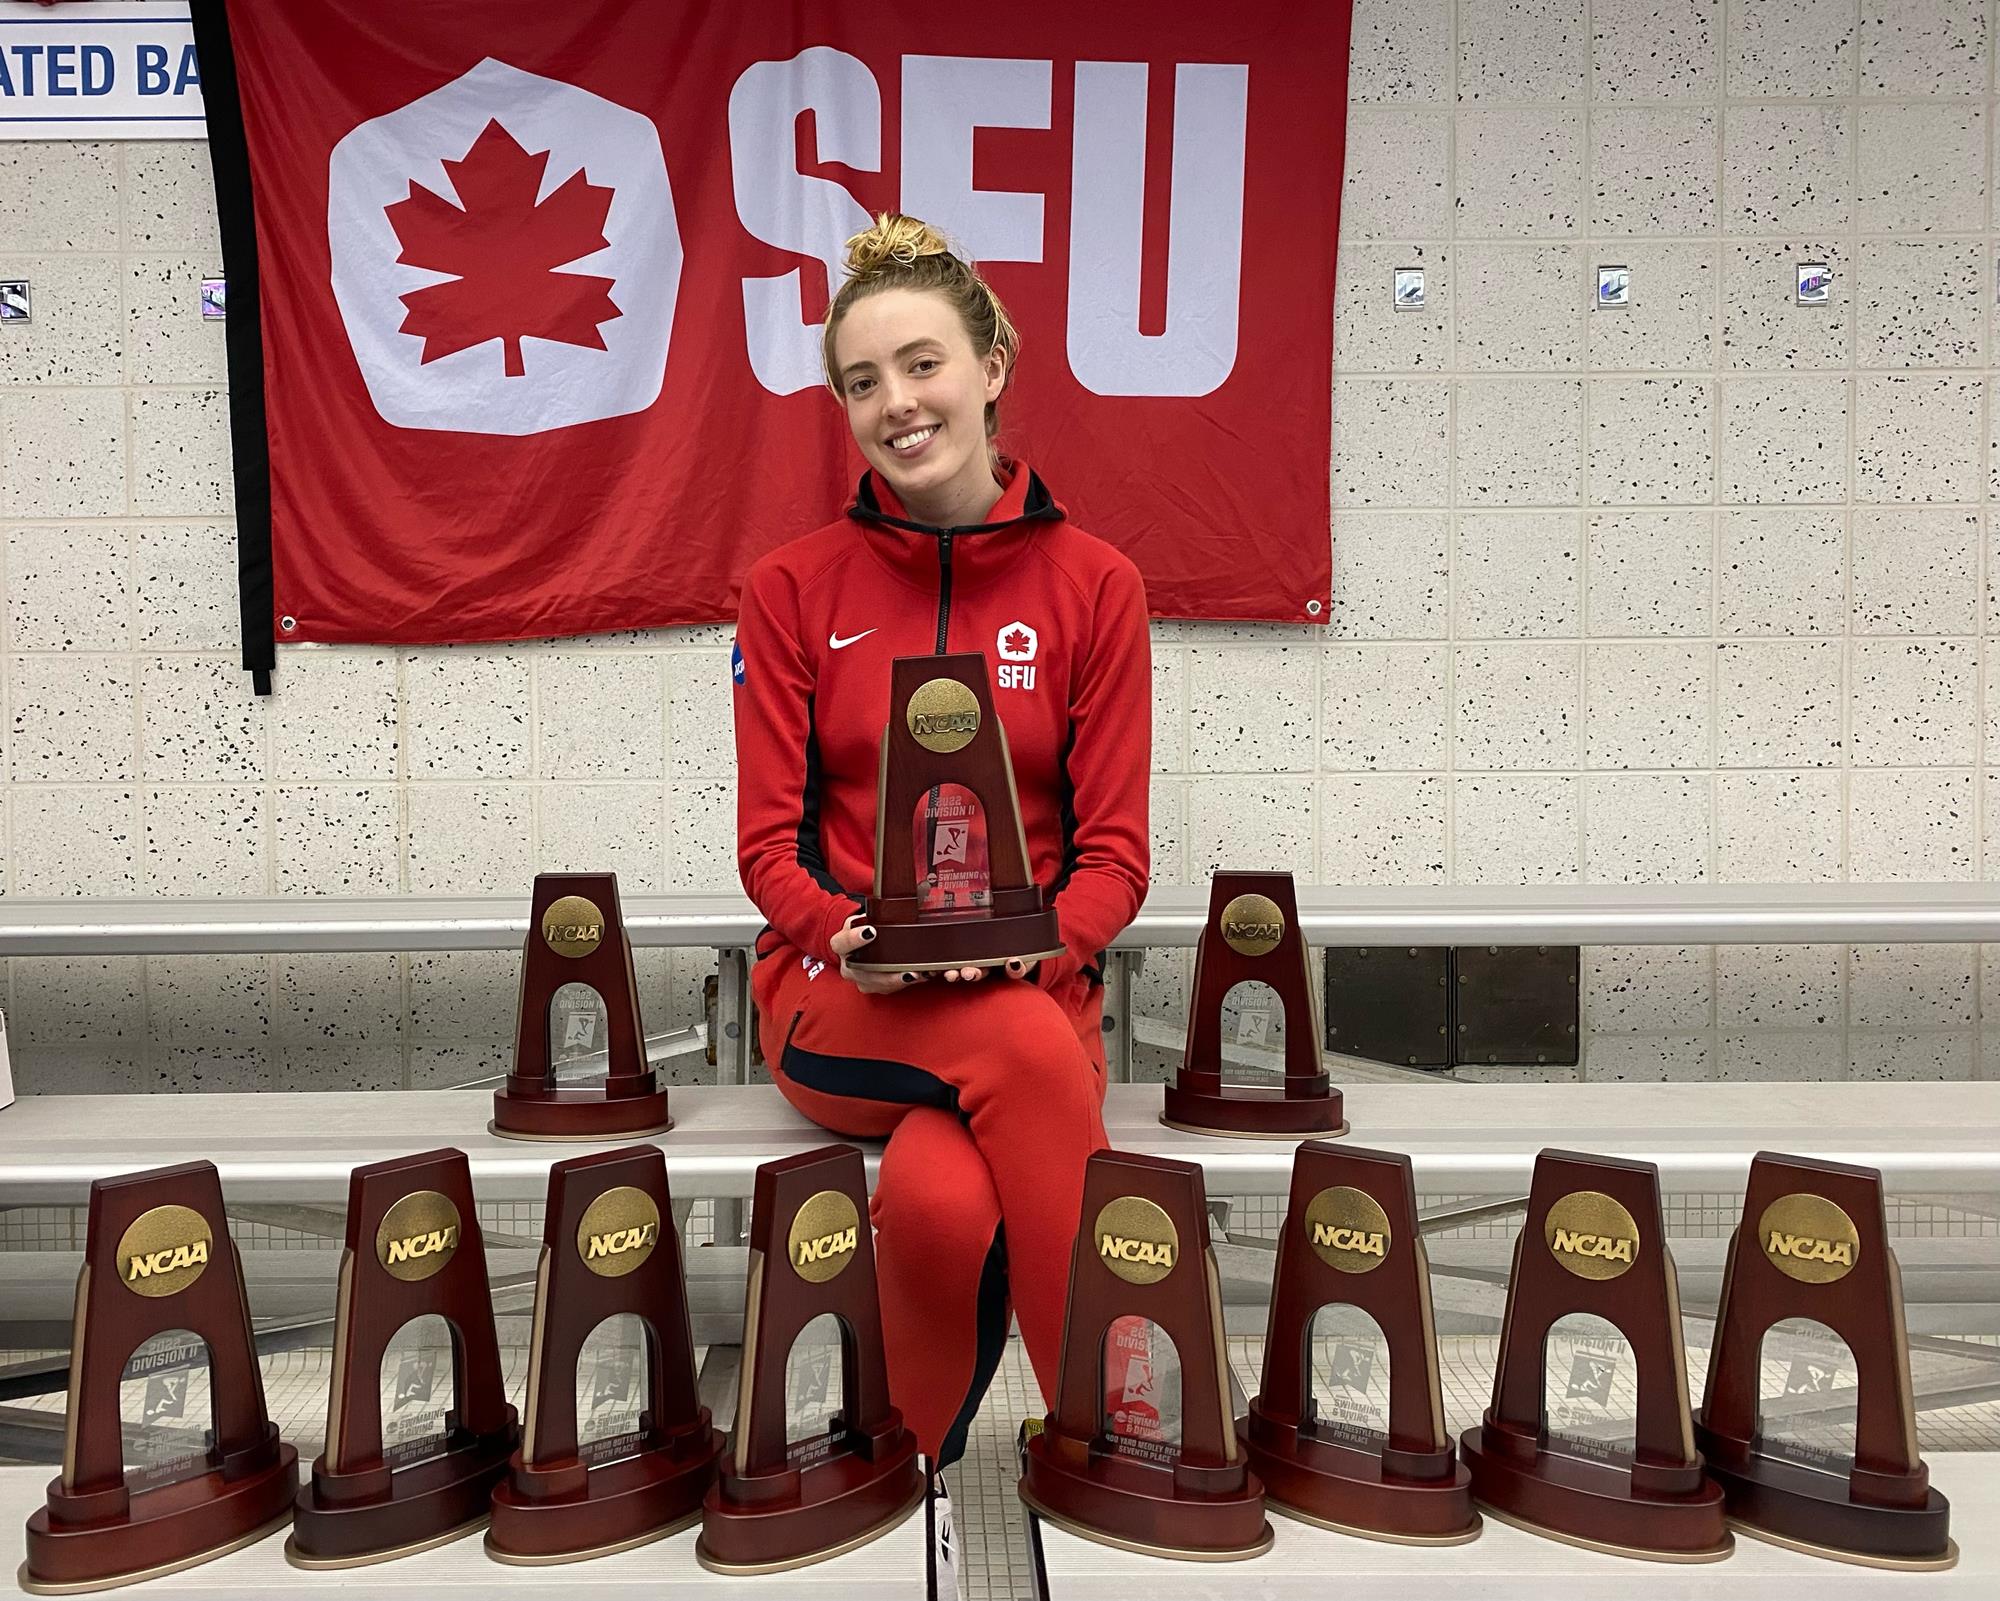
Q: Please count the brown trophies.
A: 11